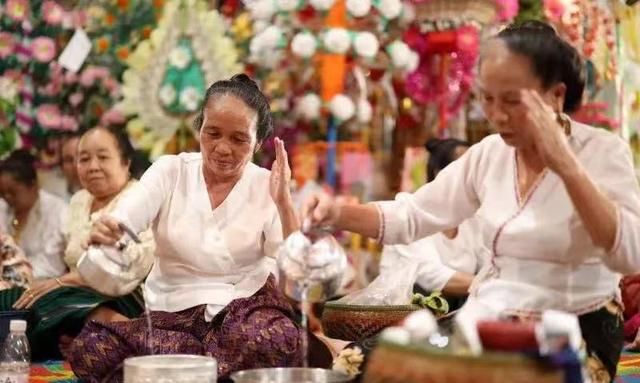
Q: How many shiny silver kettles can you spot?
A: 2